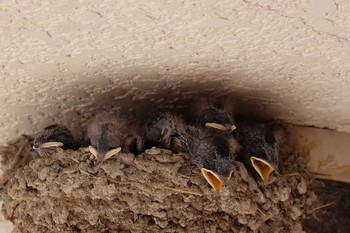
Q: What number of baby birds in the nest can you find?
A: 5